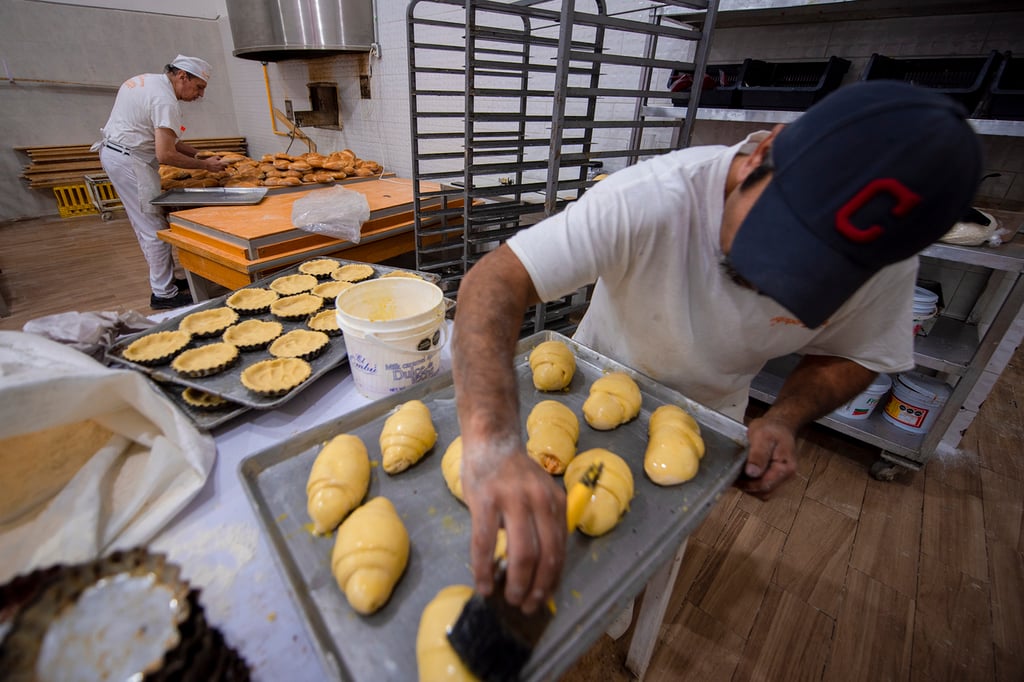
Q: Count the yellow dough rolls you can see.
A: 10